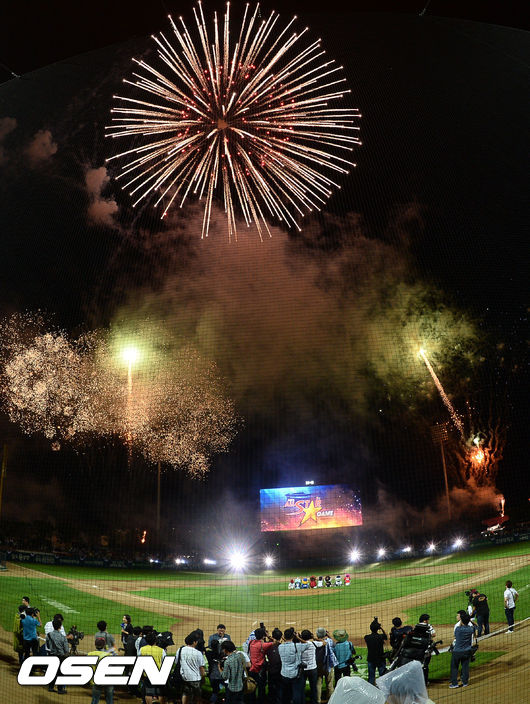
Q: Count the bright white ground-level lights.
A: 10